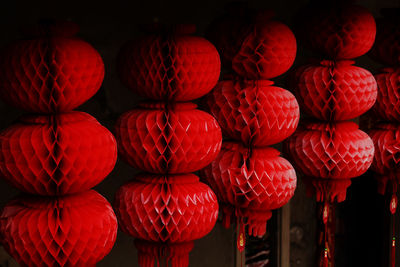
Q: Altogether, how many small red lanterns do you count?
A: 15